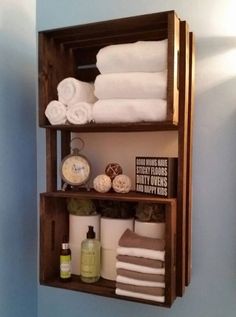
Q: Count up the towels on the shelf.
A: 14